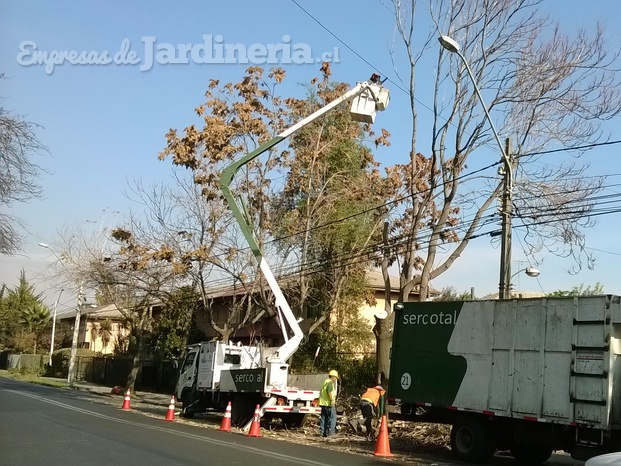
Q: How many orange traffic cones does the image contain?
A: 5